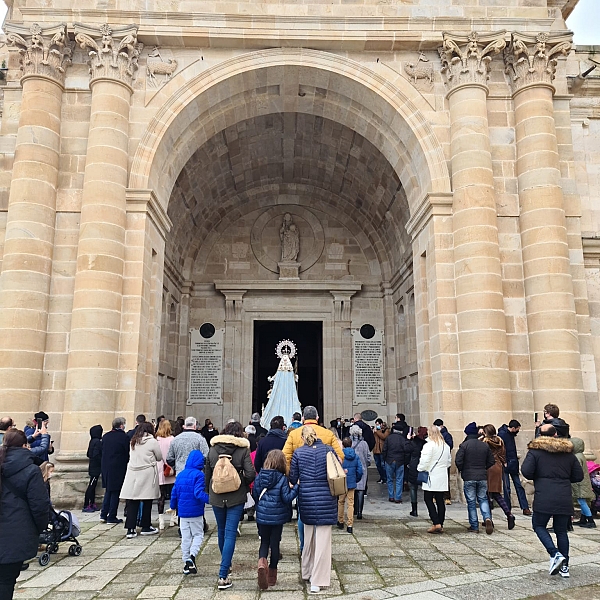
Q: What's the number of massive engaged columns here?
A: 4